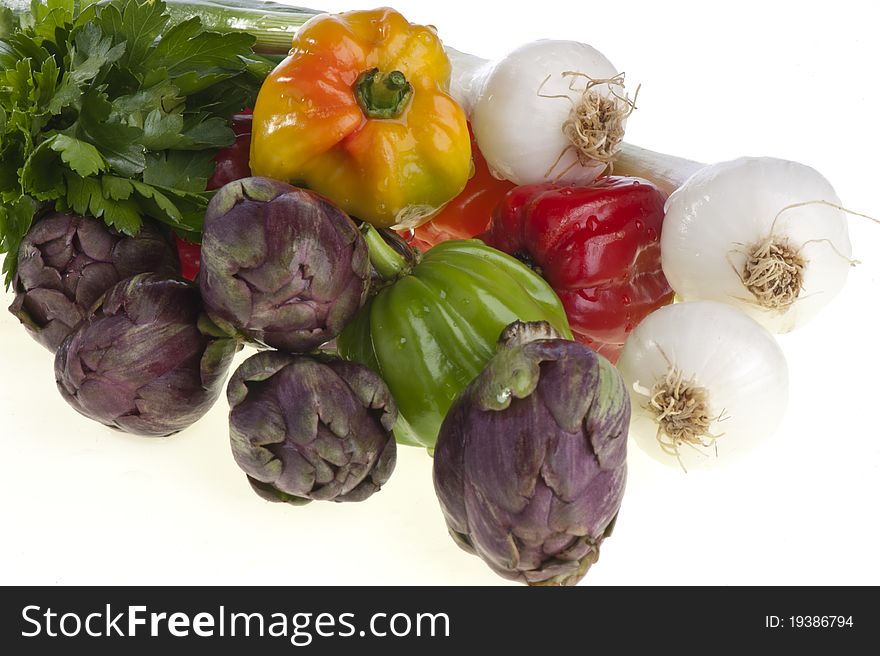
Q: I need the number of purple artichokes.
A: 5